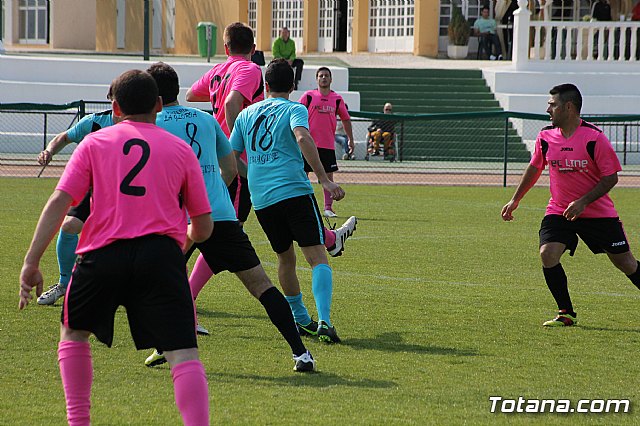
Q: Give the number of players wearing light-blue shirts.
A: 3